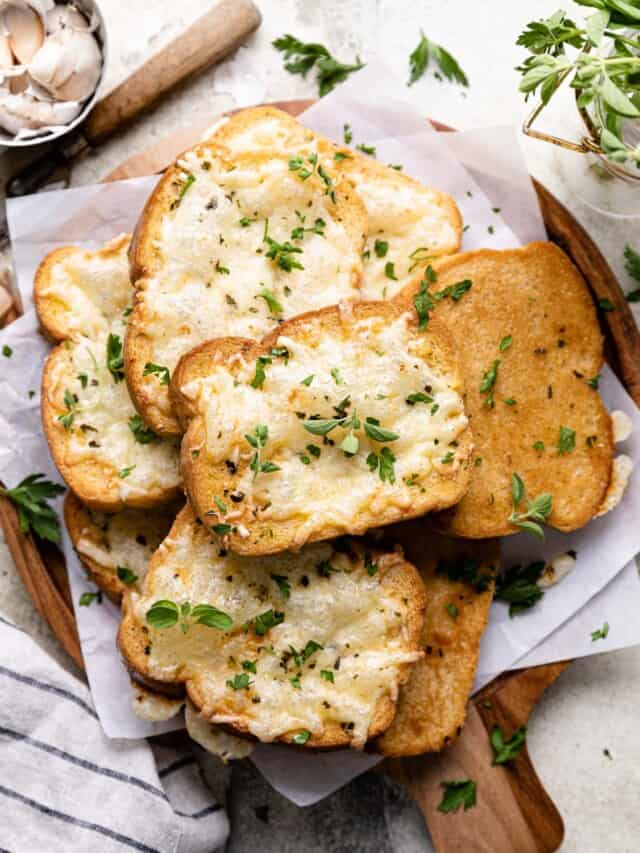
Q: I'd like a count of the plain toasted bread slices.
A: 2